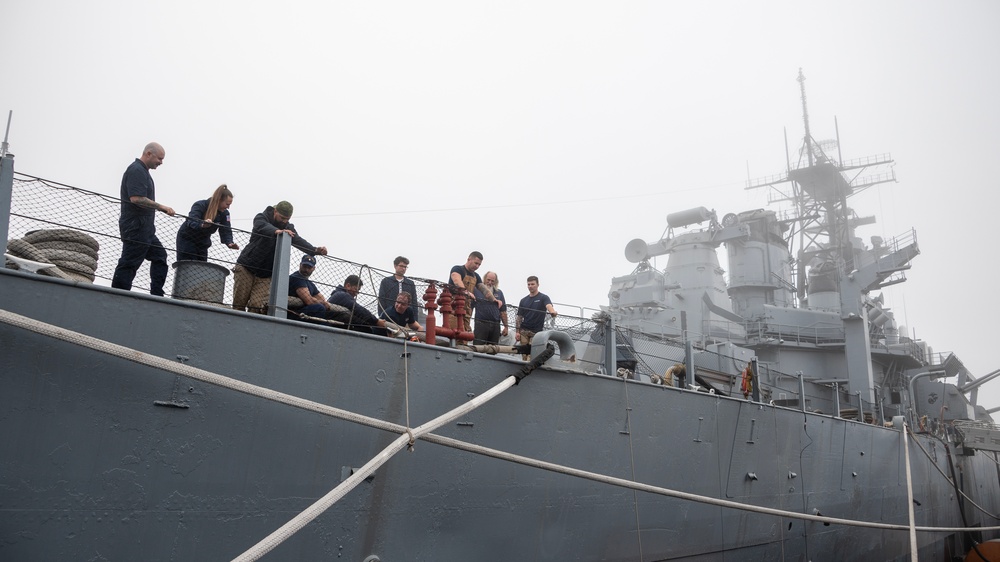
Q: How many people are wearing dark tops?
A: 10